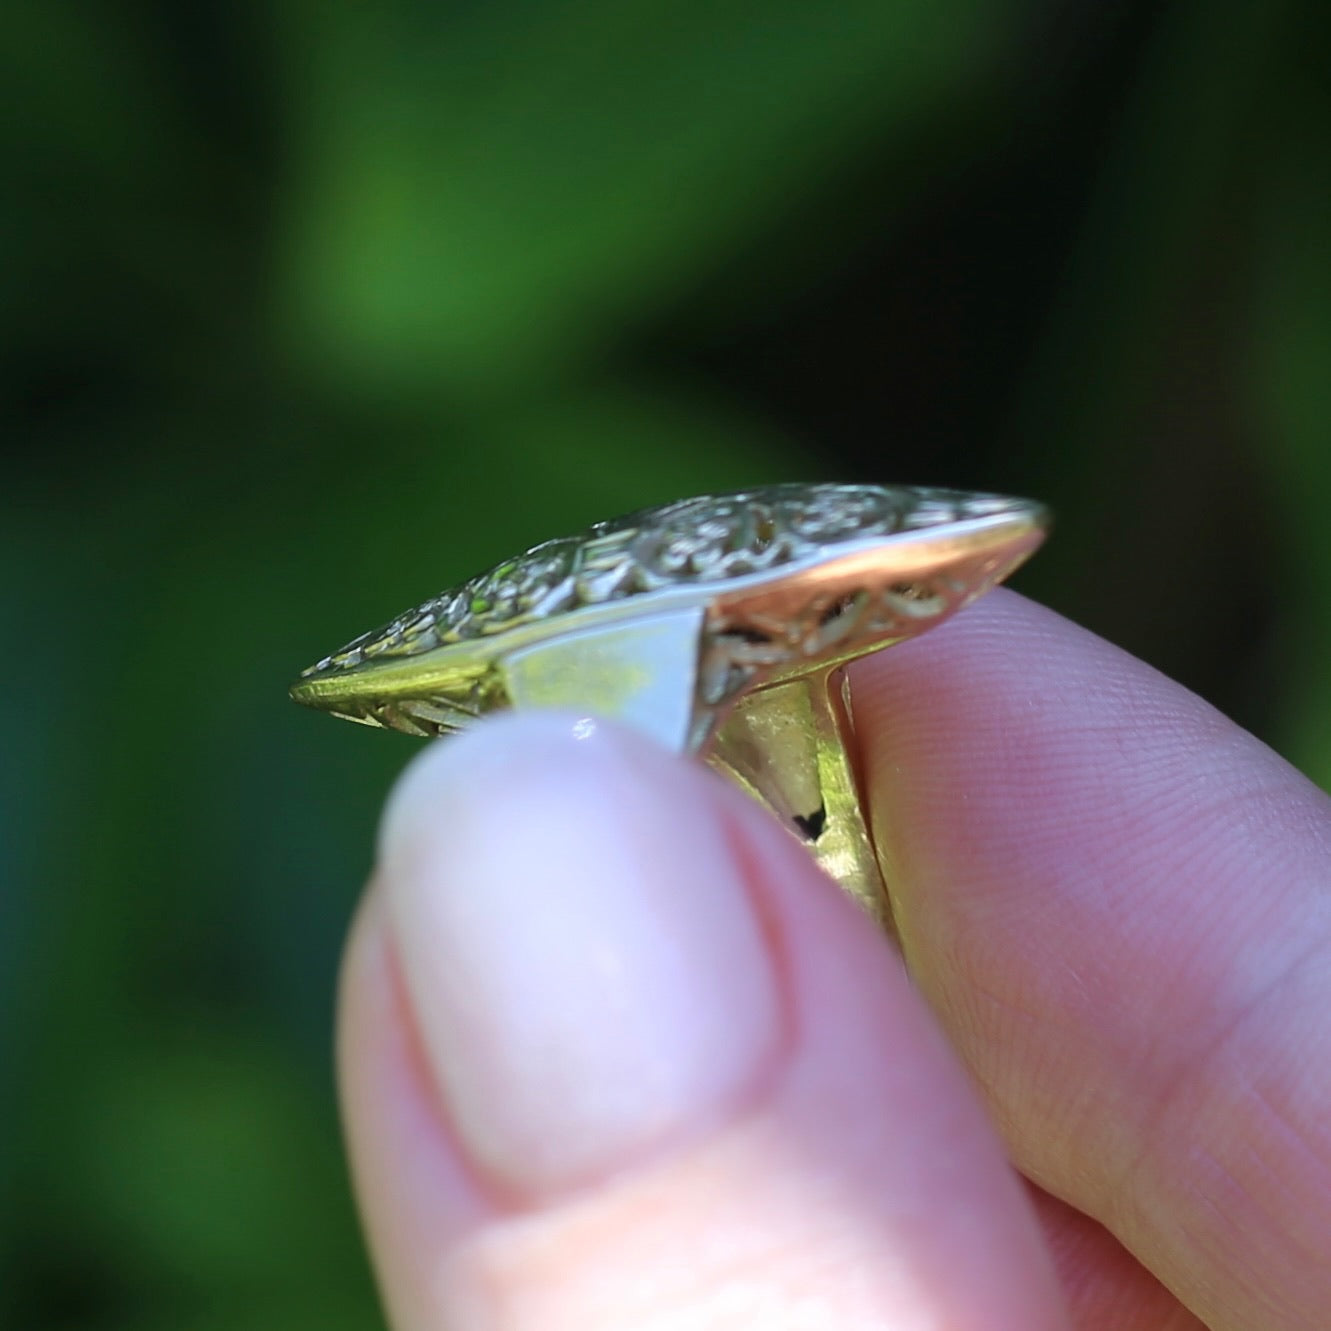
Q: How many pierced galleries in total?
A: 2